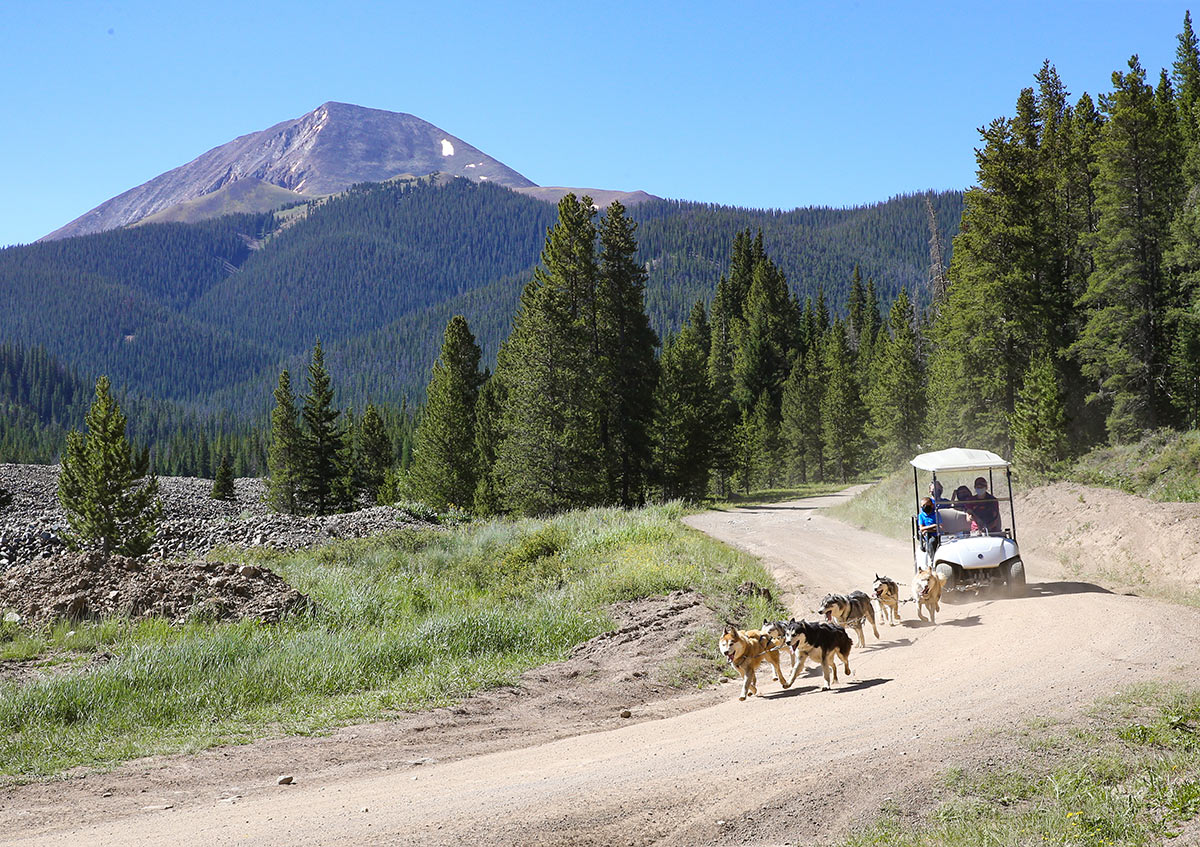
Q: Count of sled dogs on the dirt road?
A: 6